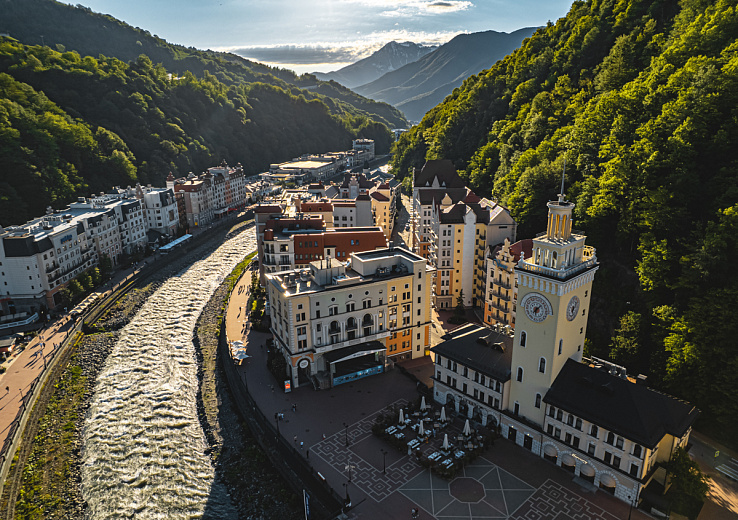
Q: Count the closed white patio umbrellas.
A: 6